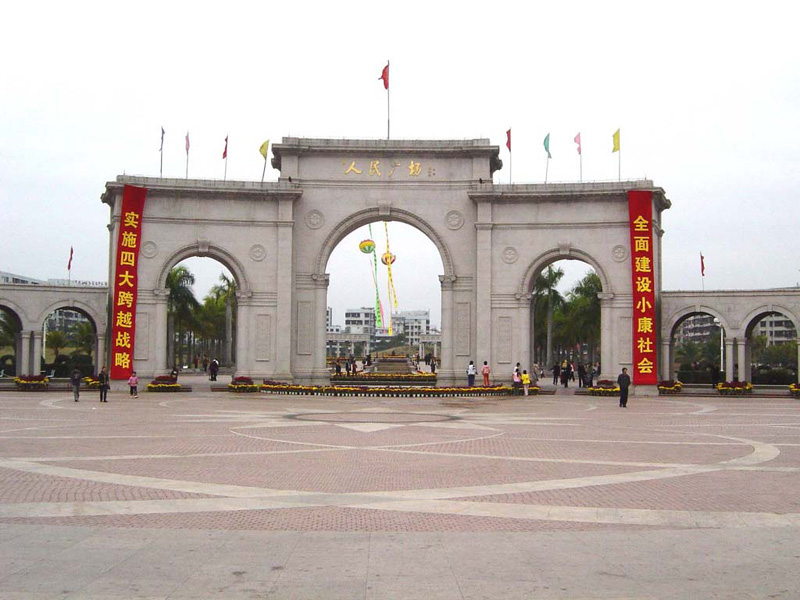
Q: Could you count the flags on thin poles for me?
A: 11